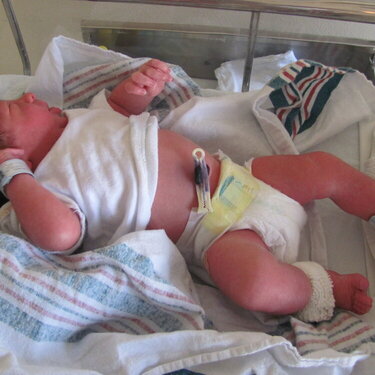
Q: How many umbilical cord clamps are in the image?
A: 1